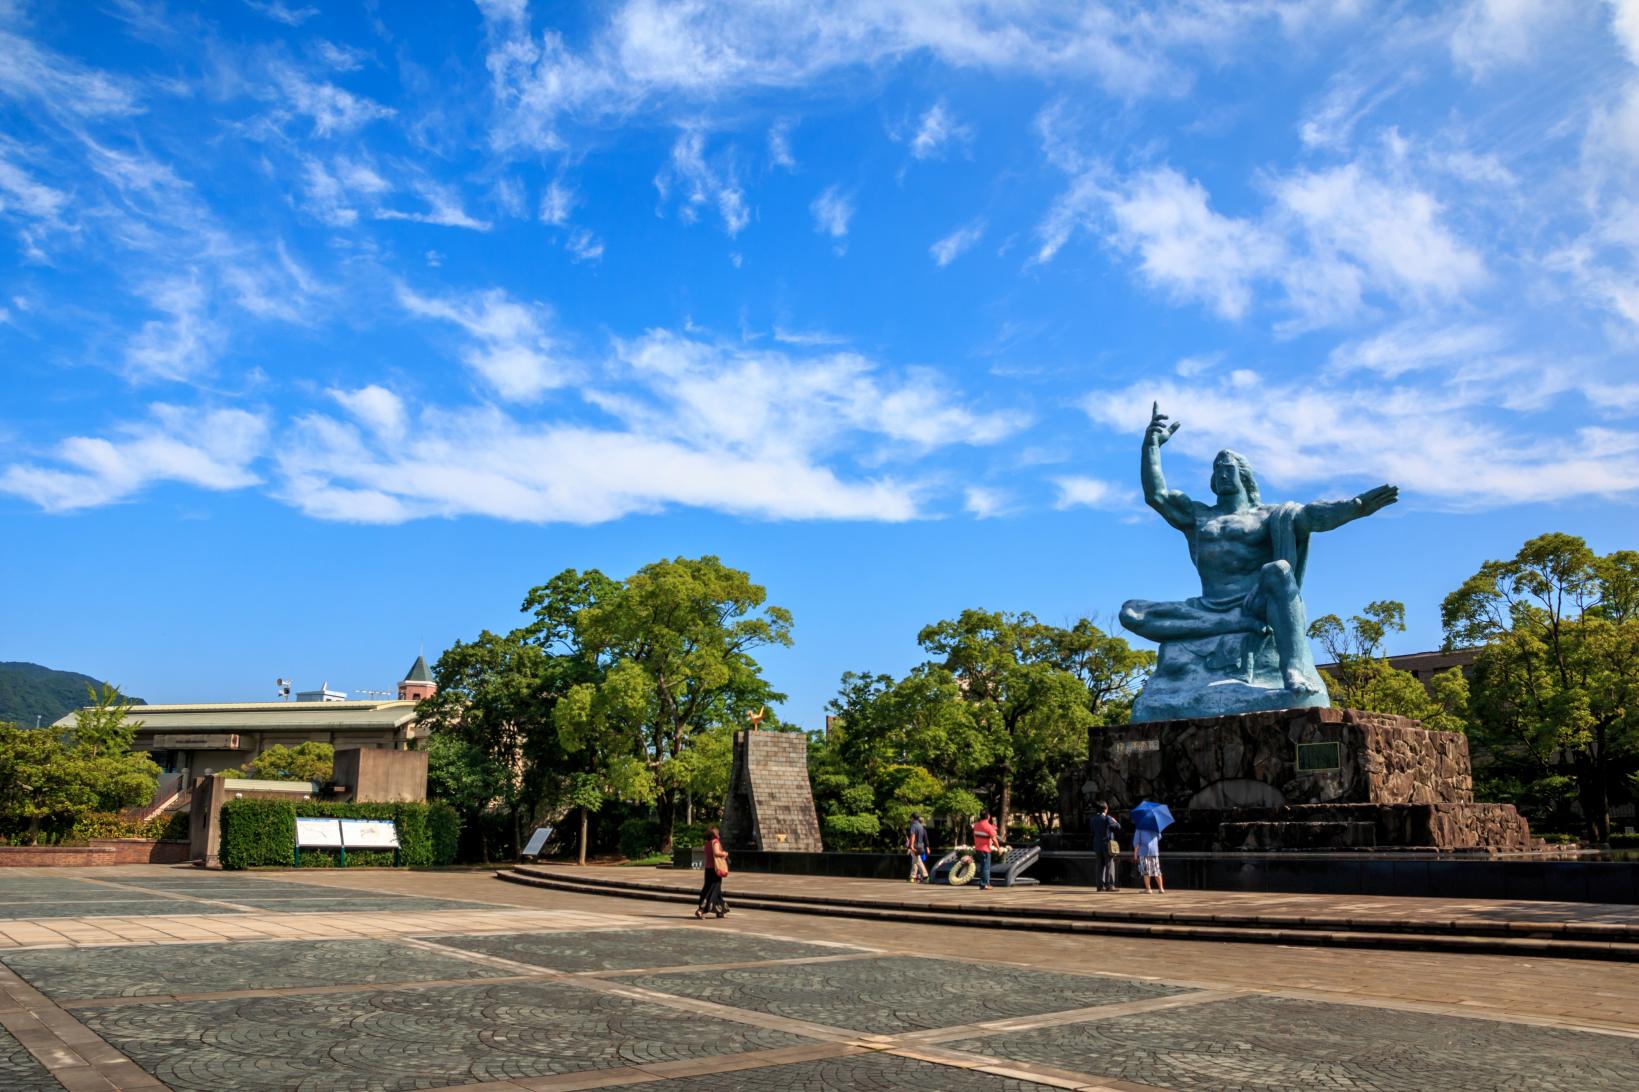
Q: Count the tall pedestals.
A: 2